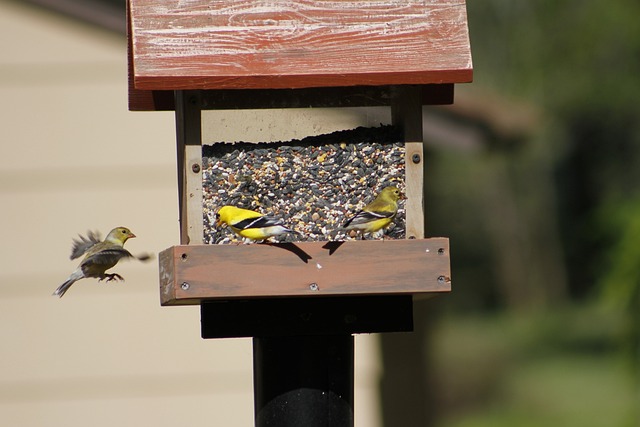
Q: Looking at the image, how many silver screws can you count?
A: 3